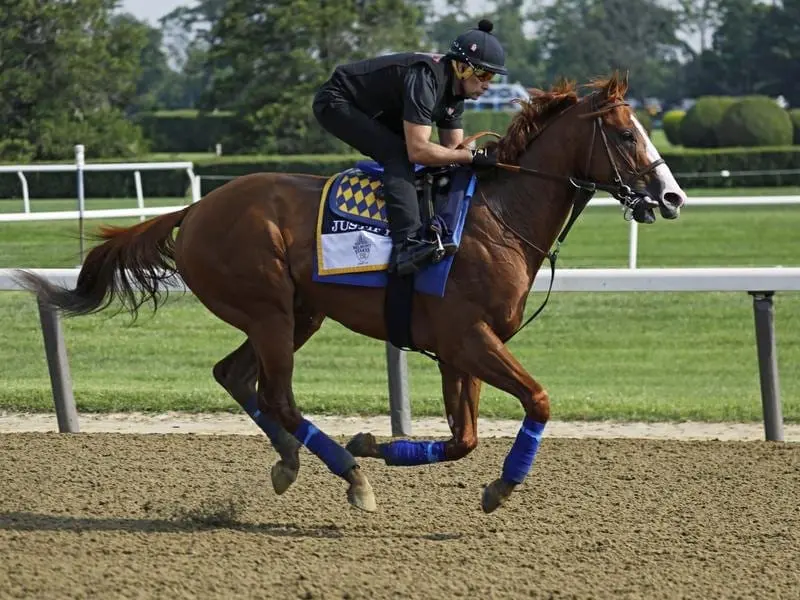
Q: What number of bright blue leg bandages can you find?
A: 4